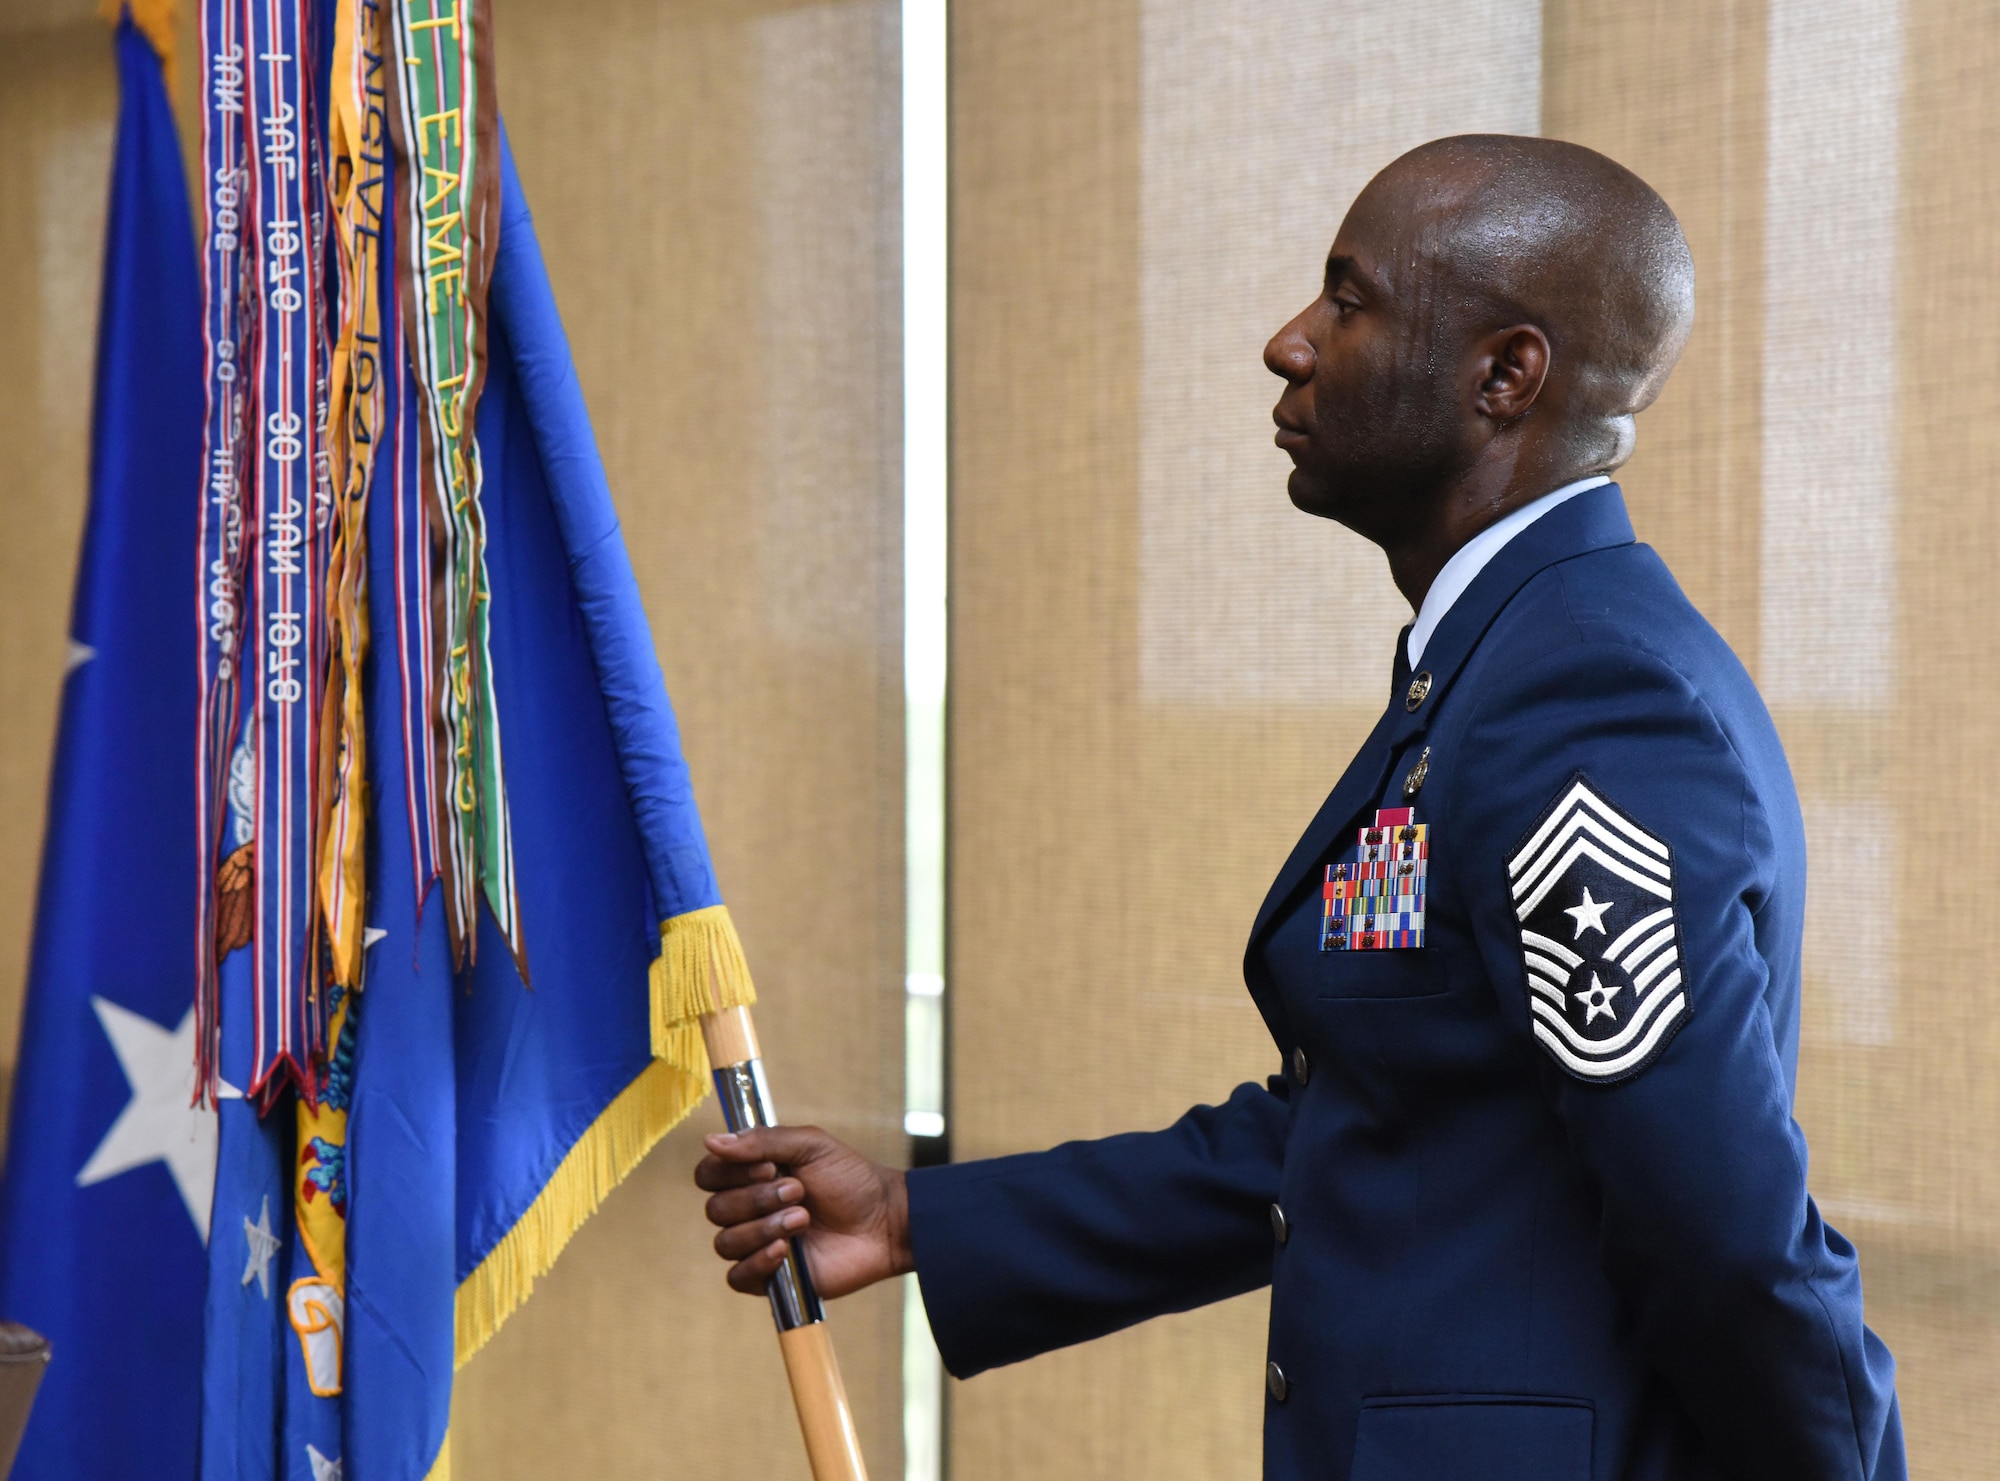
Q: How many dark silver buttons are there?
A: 3